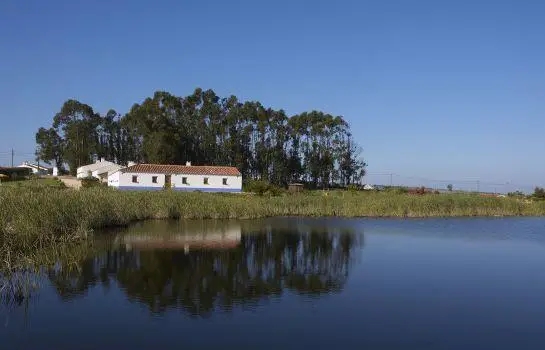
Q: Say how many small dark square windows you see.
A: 5